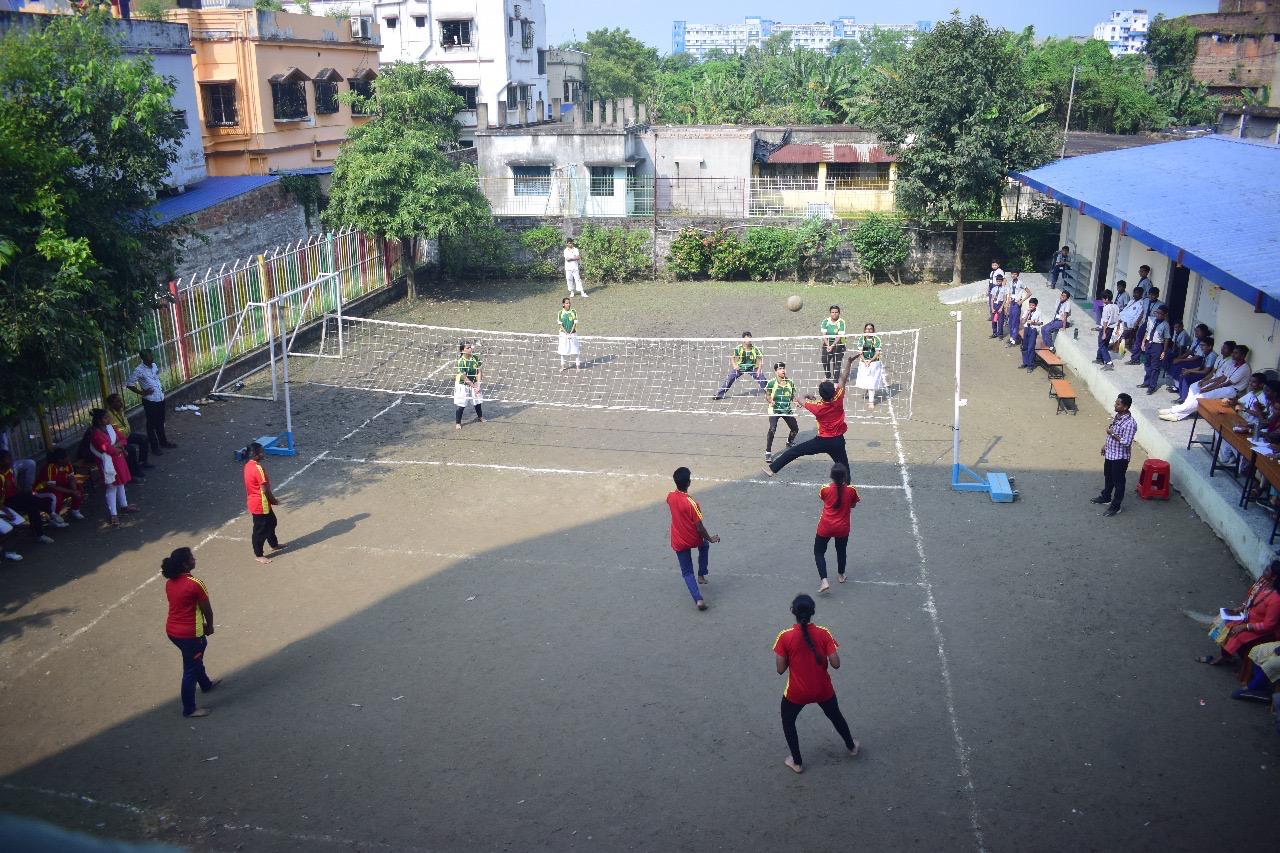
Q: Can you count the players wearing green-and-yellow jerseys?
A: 6